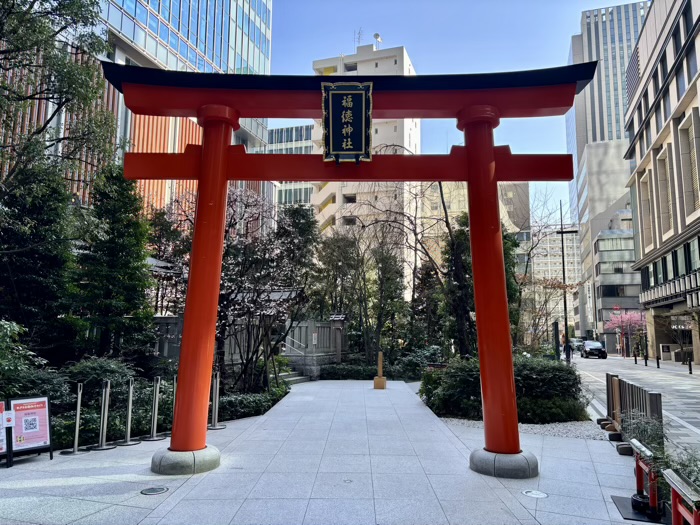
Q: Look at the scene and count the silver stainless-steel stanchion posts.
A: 6